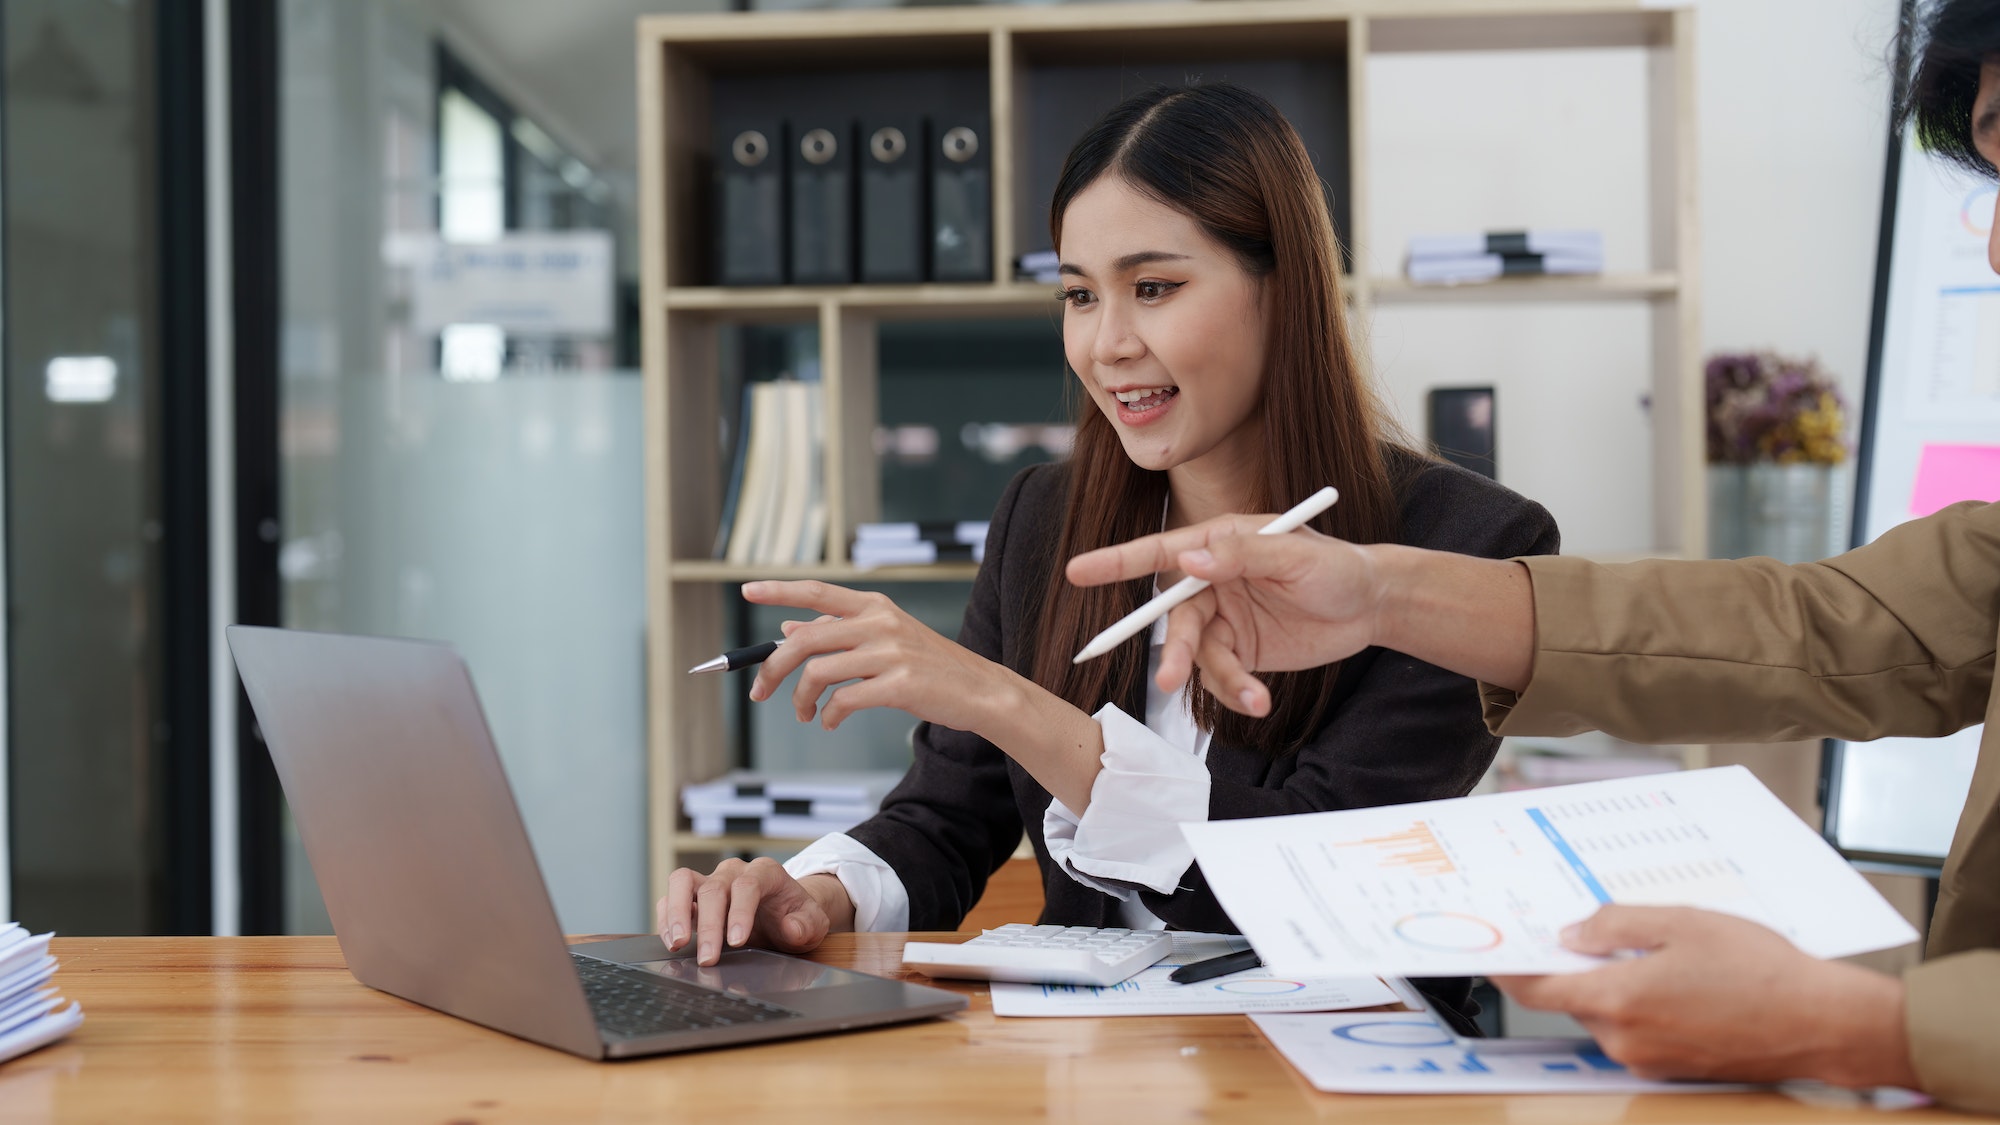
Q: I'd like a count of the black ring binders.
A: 4